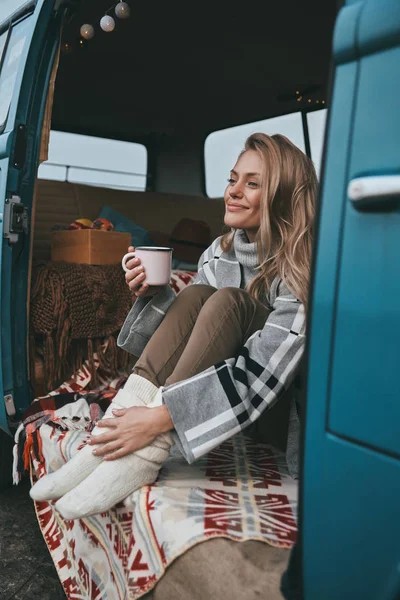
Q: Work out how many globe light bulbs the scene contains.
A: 3